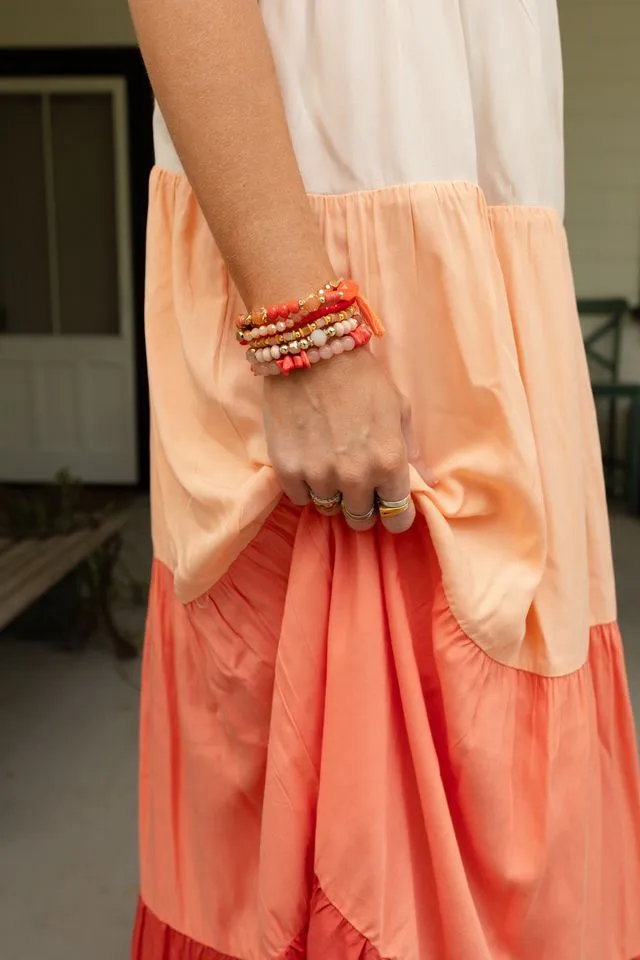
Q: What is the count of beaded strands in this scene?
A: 5